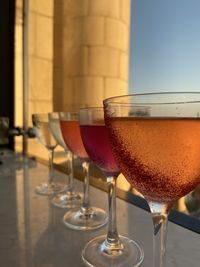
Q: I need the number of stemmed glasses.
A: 5